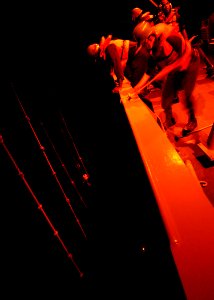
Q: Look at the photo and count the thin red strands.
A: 4